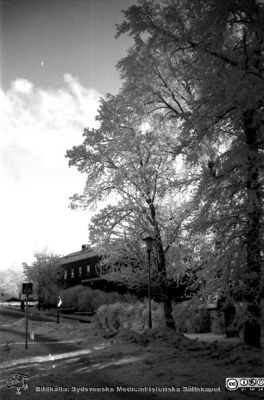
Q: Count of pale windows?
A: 4